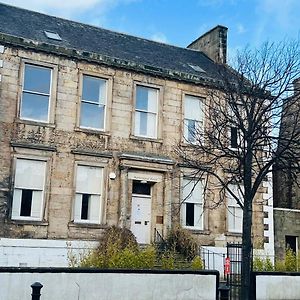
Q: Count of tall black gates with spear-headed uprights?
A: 1